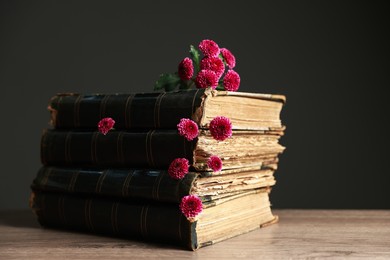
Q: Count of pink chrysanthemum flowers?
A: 12